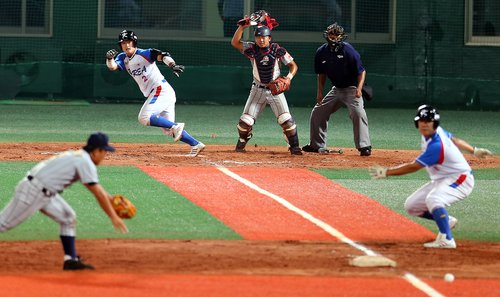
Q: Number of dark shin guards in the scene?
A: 2